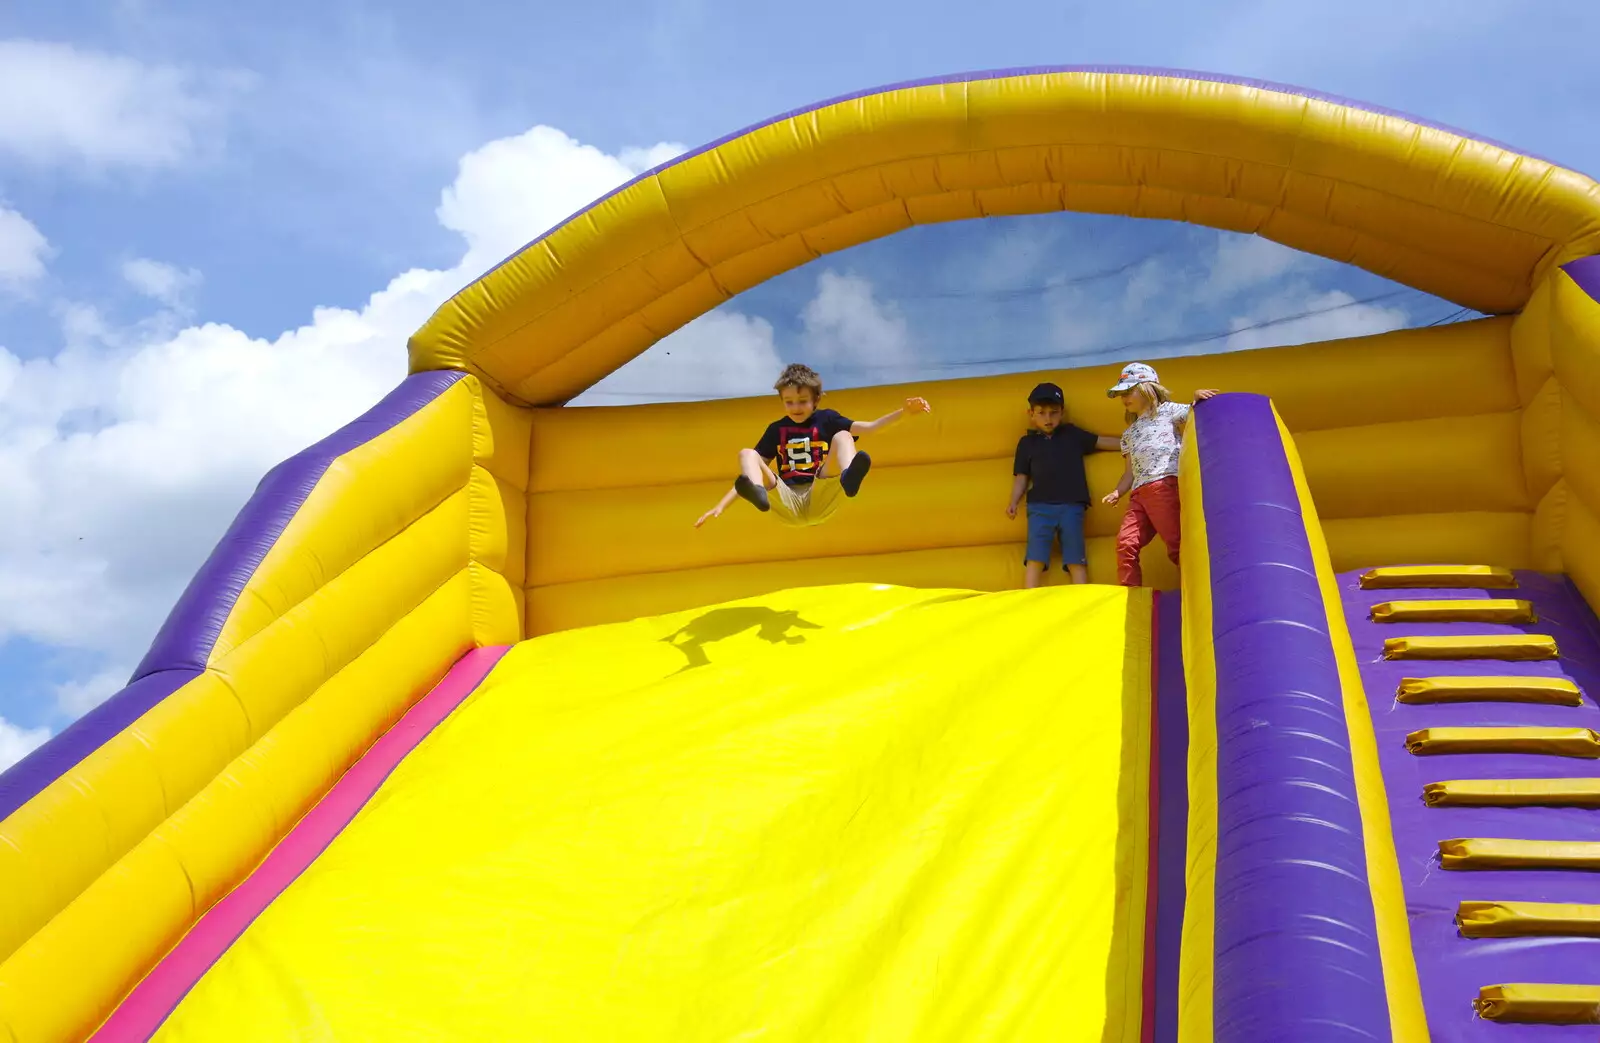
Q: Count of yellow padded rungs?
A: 9